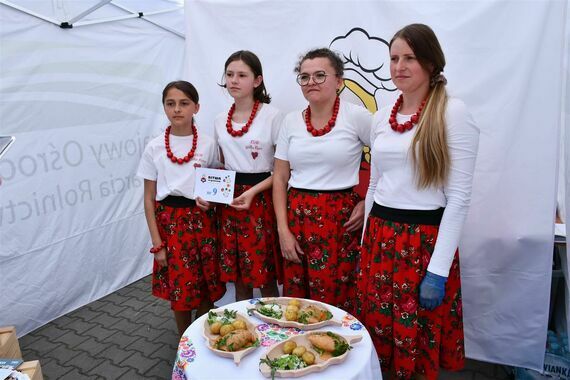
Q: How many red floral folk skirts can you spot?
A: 4